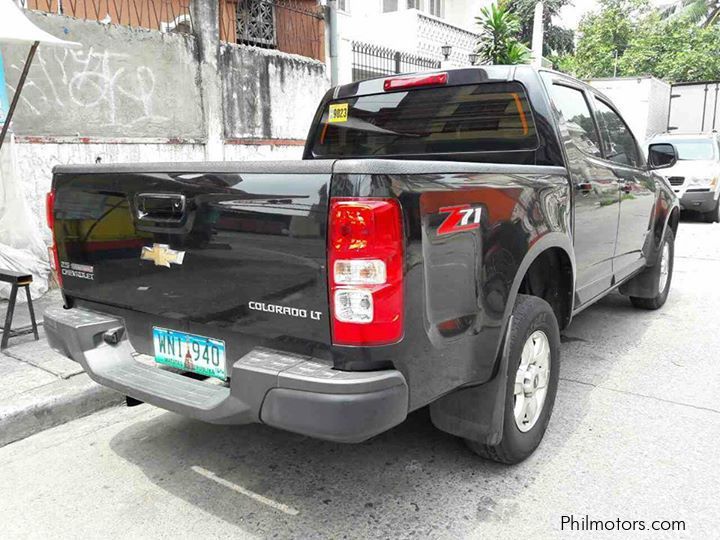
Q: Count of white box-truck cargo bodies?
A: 2